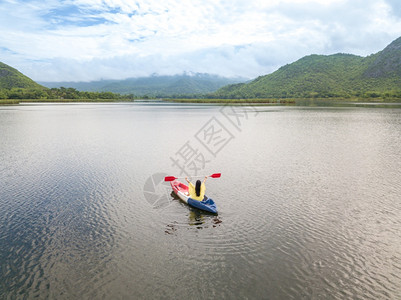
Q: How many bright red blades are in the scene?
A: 2